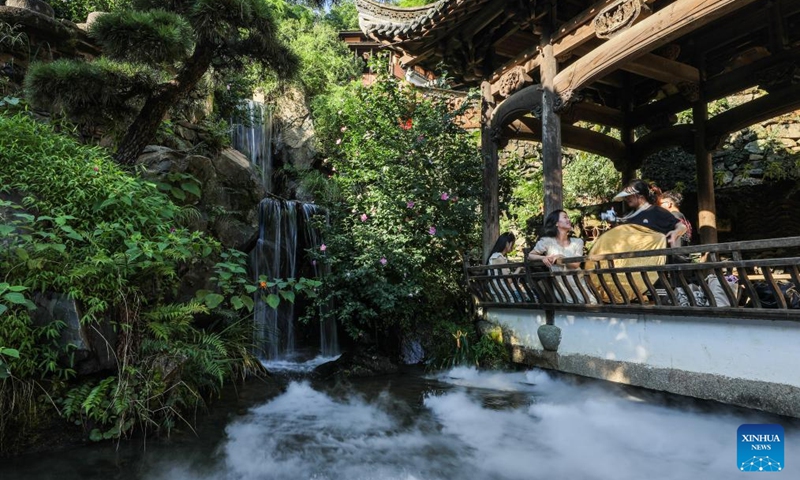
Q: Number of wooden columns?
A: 4